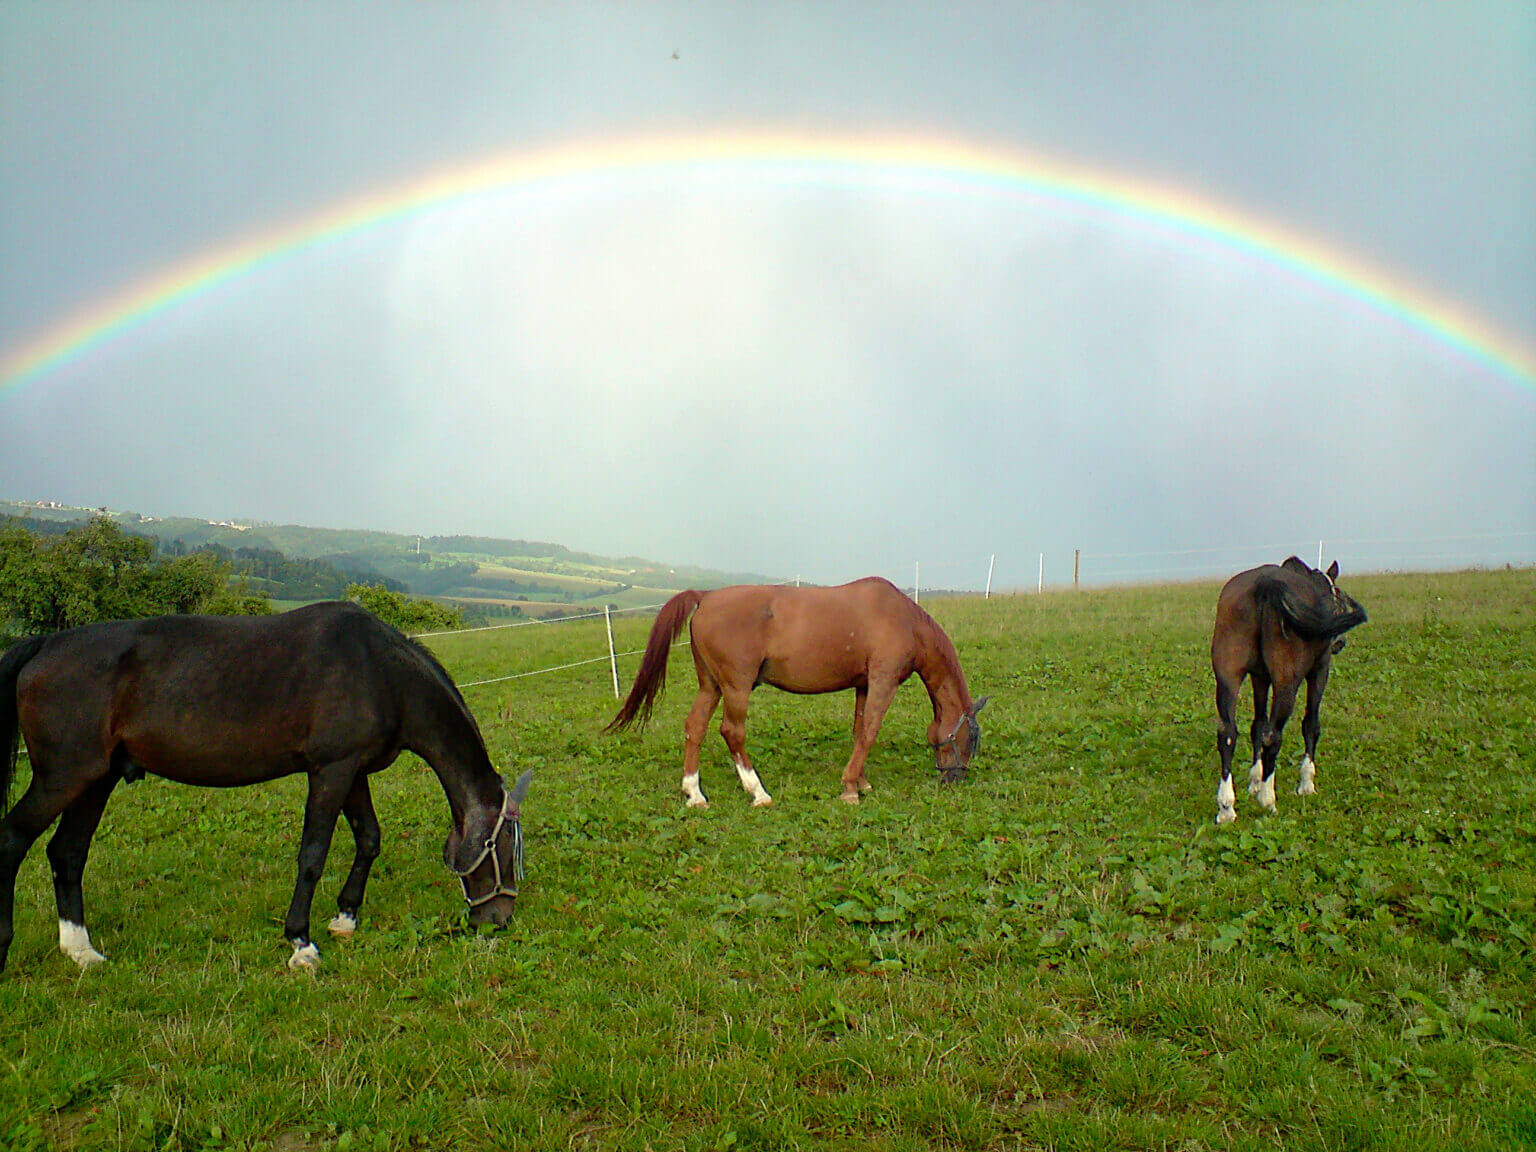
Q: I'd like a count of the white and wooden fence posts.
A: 7